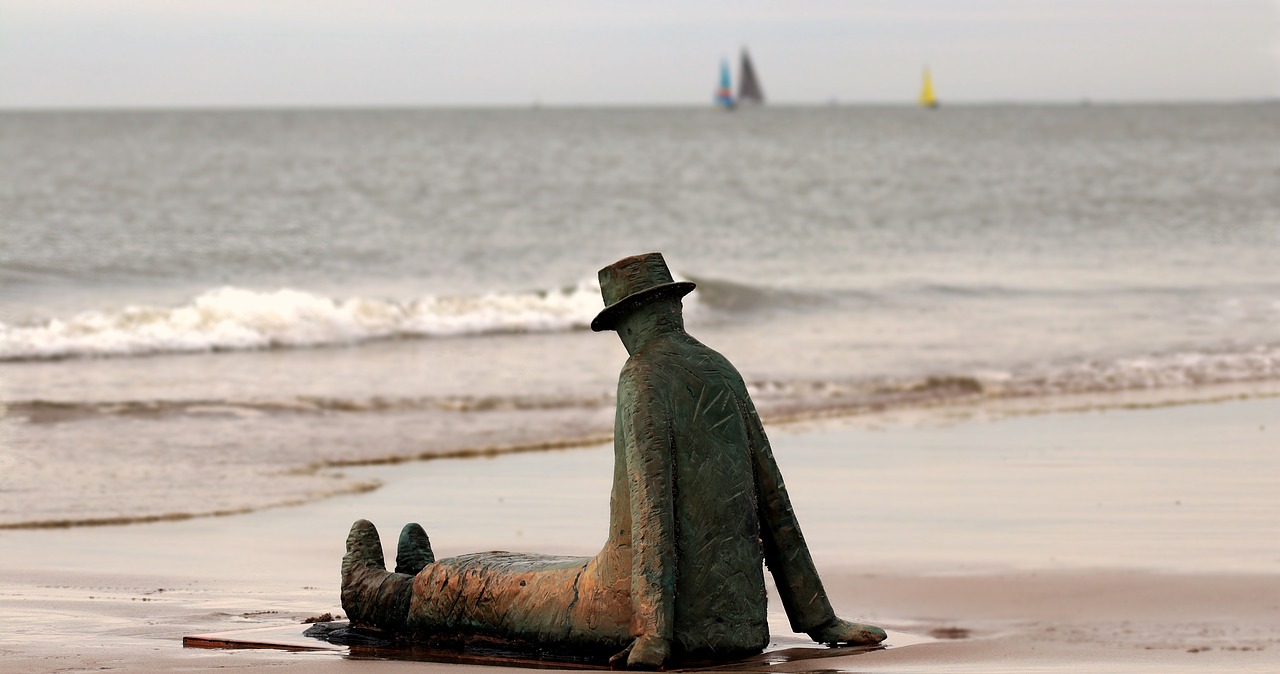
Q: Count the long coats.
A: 1